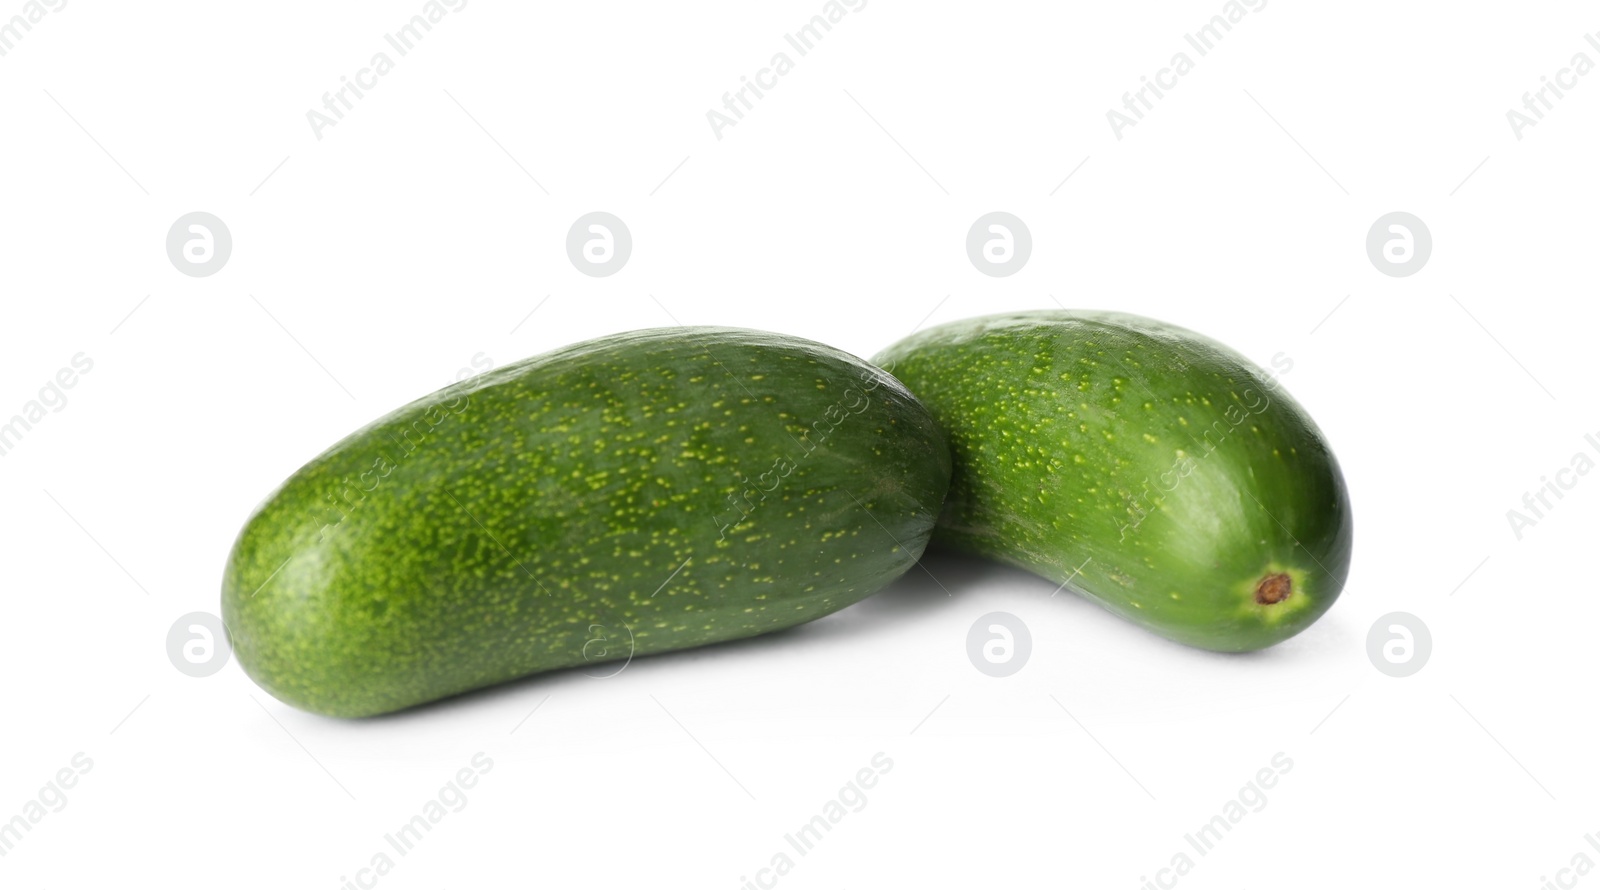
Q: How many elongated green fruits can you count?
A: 2